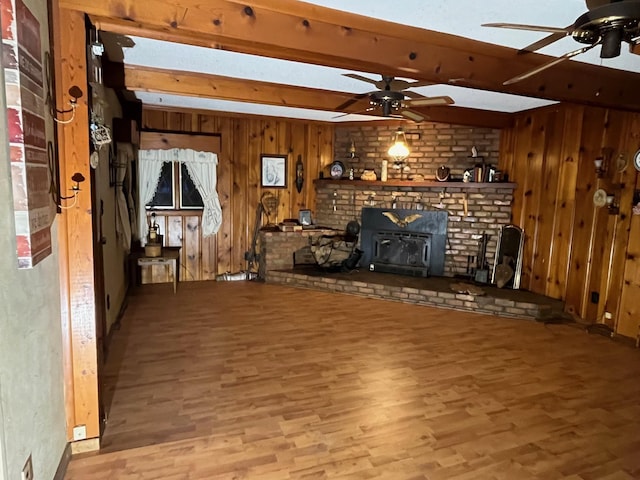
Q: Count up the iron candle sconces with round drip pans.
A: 2